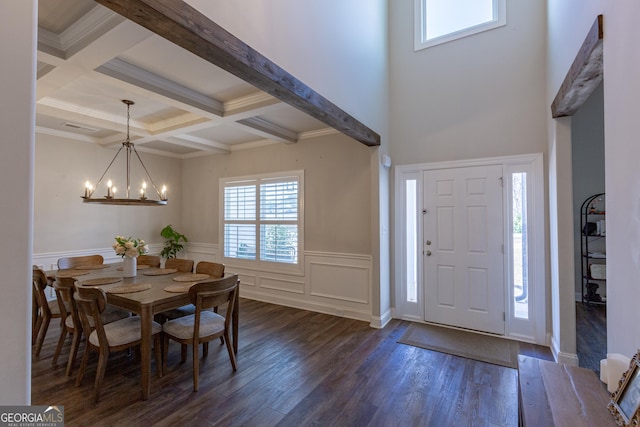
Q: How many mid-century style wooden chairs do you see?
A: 8